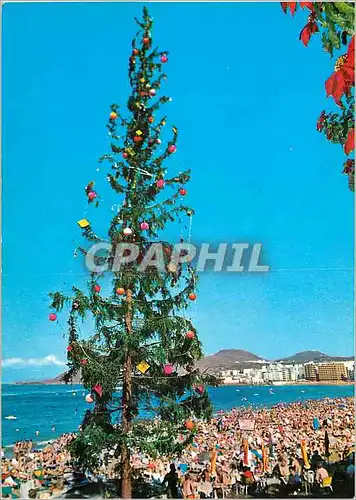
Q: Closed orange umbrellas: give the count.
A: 4